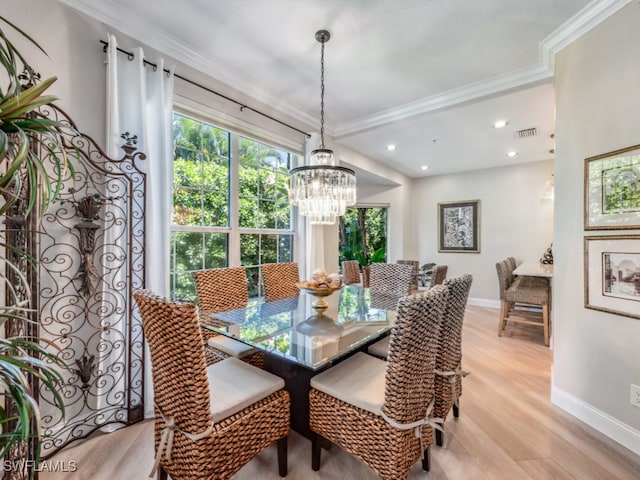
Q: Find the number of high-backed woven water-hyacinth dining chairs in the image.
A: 6